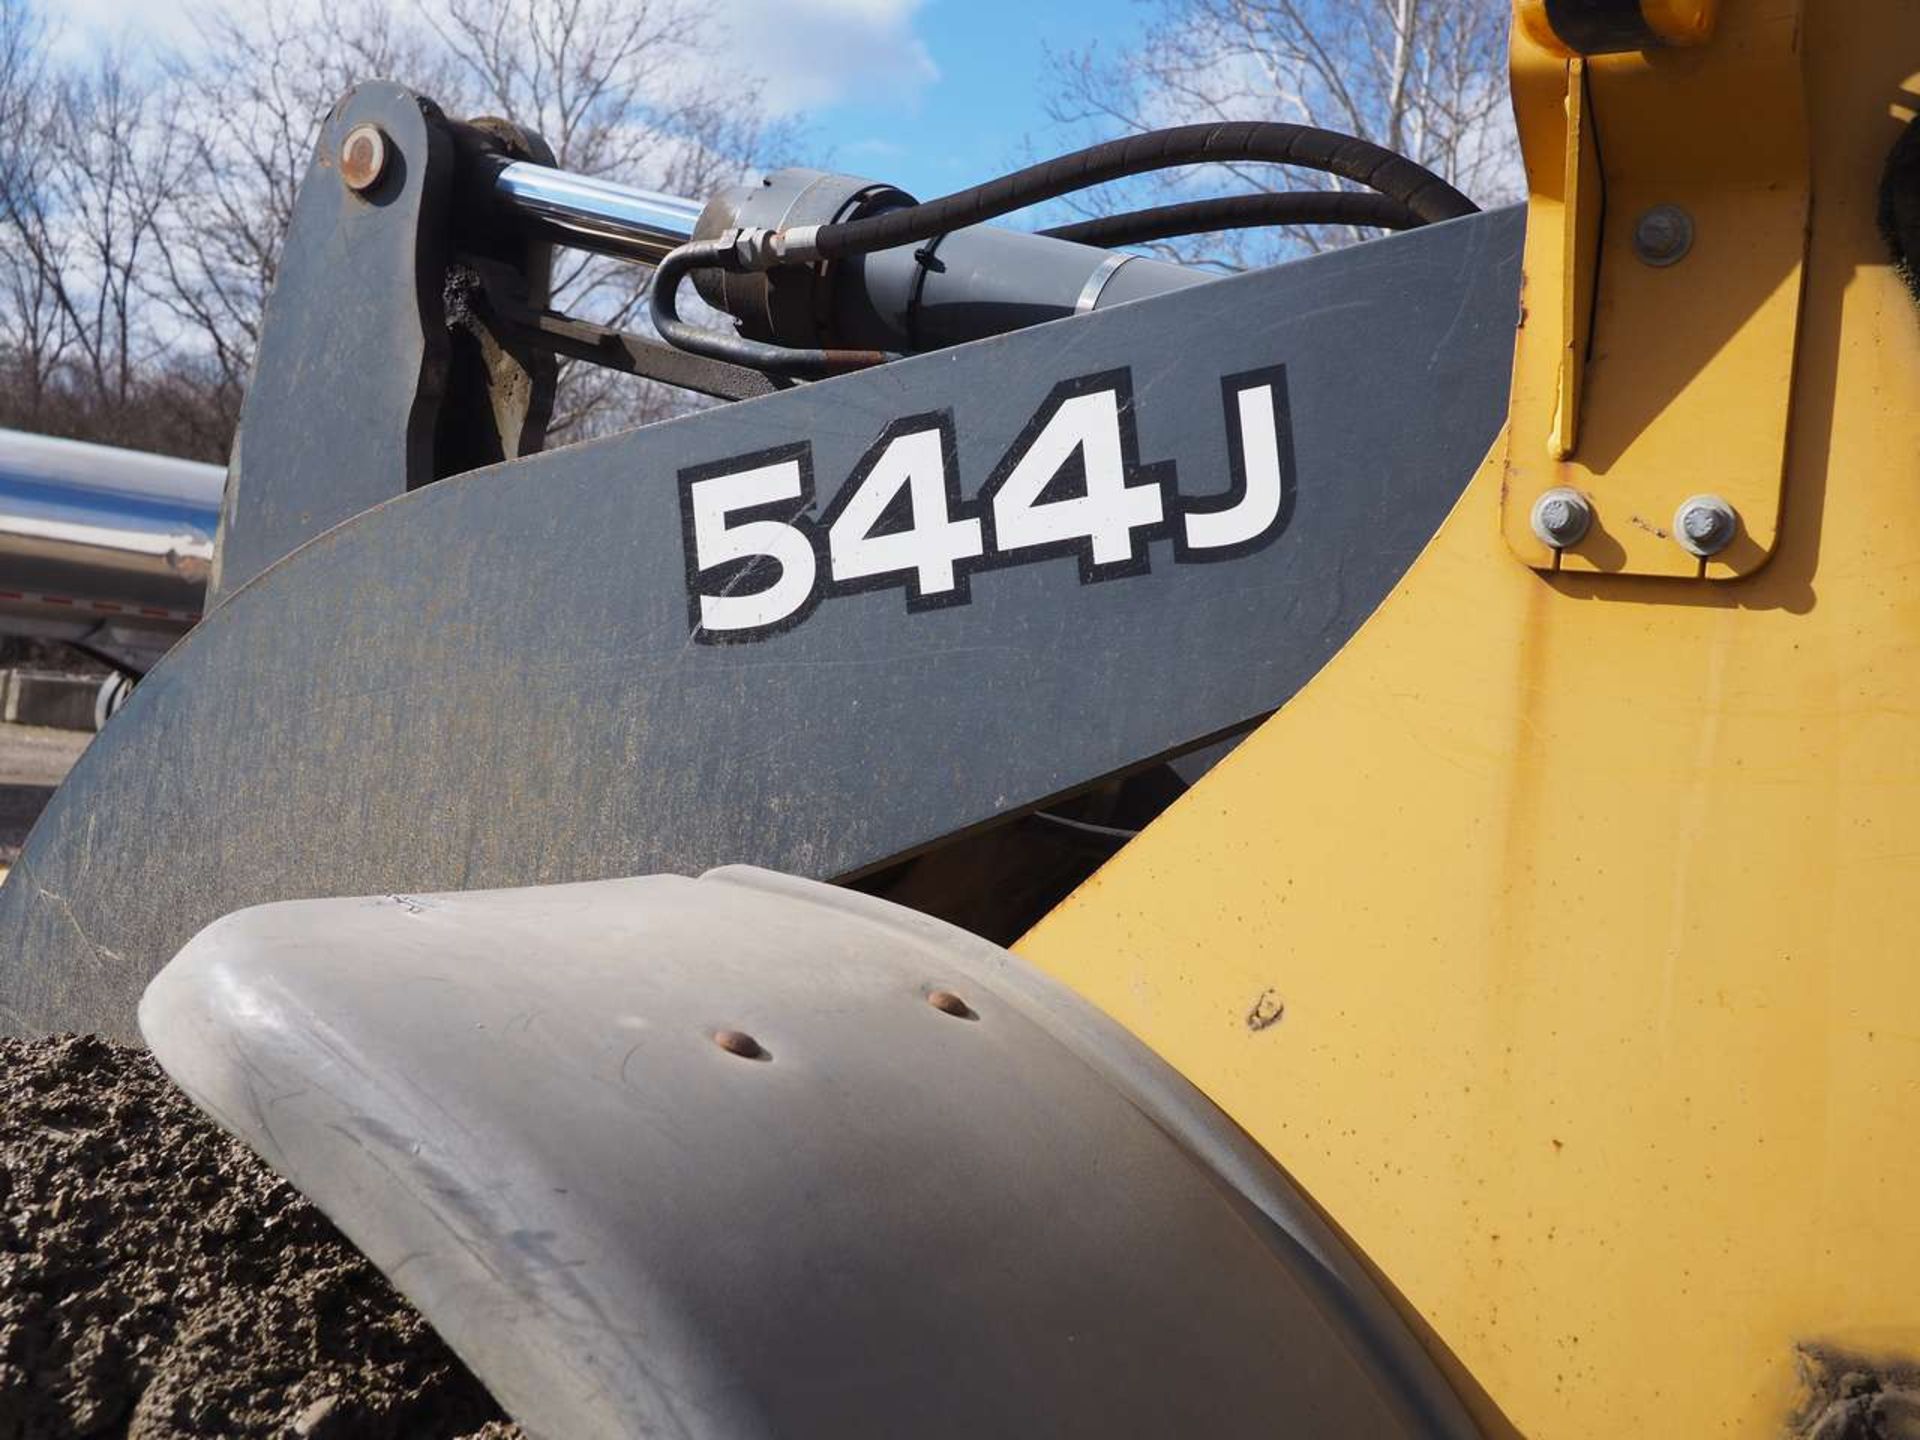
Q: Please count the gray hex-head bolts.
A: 3